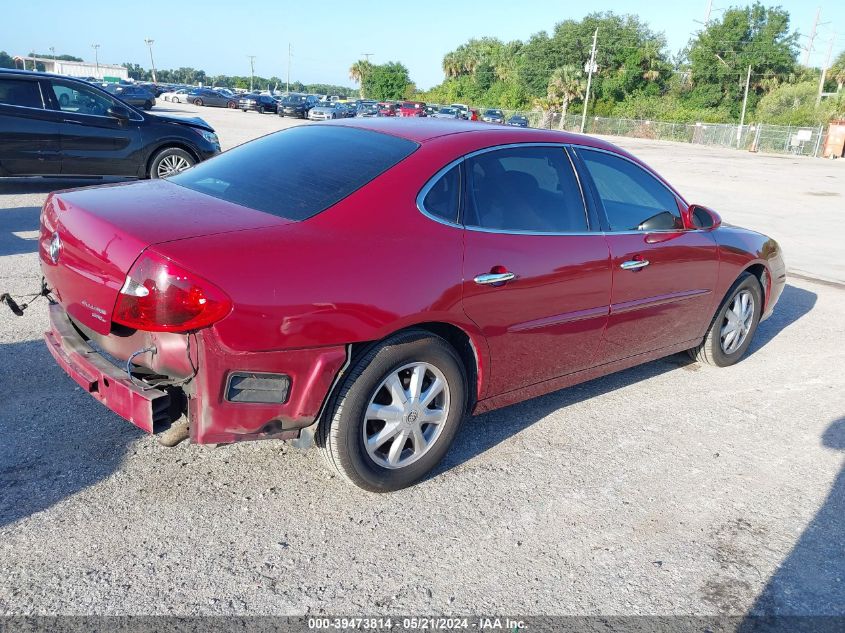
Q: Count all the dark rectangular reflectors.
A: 1